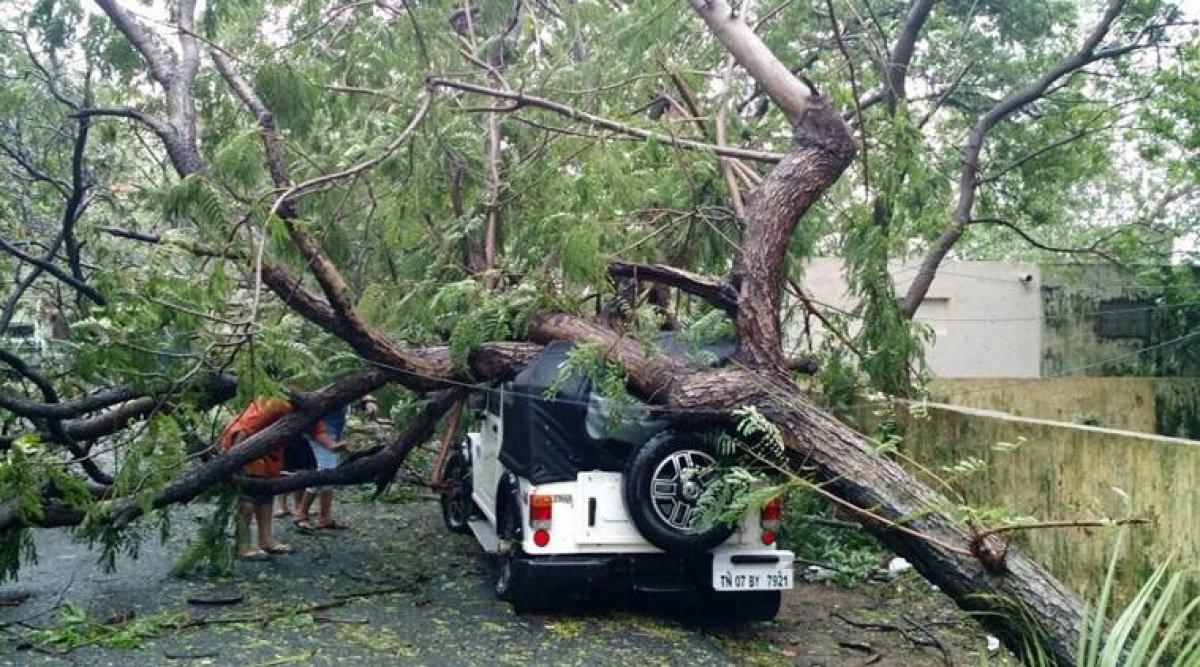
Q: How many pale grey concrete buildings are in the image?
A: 1